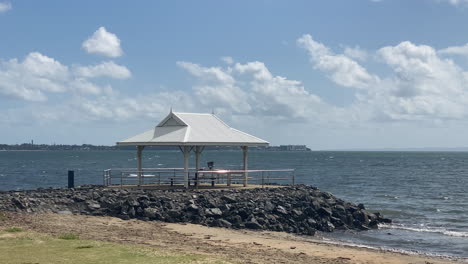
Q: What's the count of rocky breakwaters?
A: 1